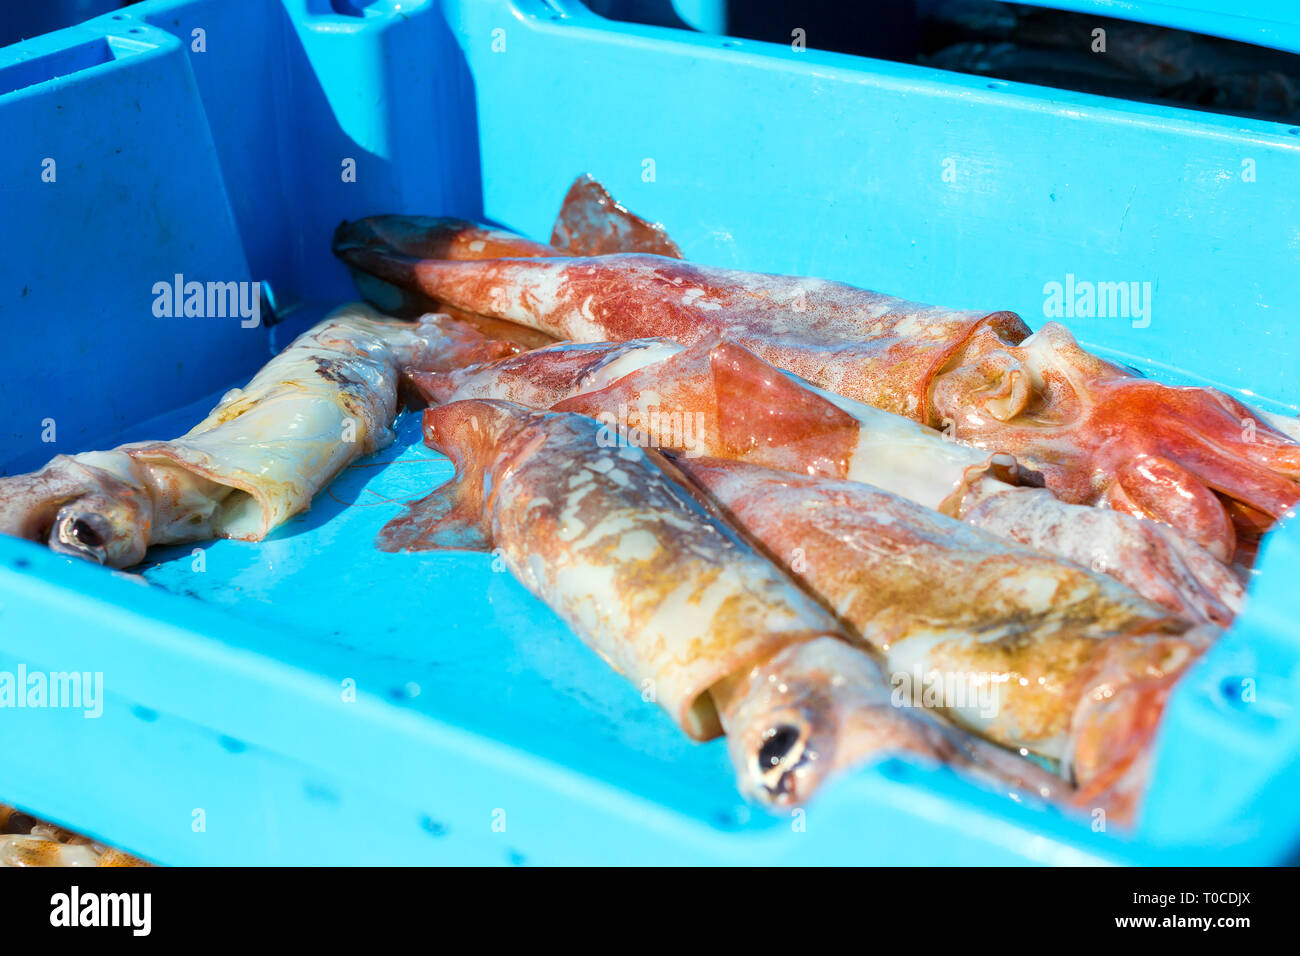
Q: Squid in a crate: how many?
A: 5